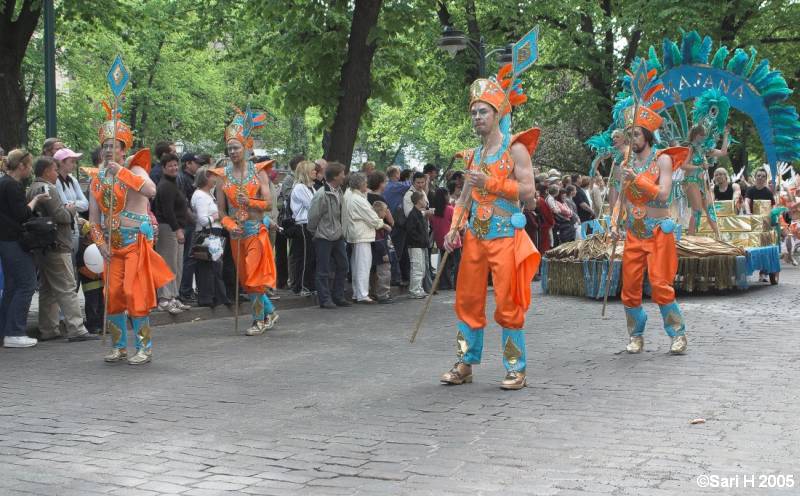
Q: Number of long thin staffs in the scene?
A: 4